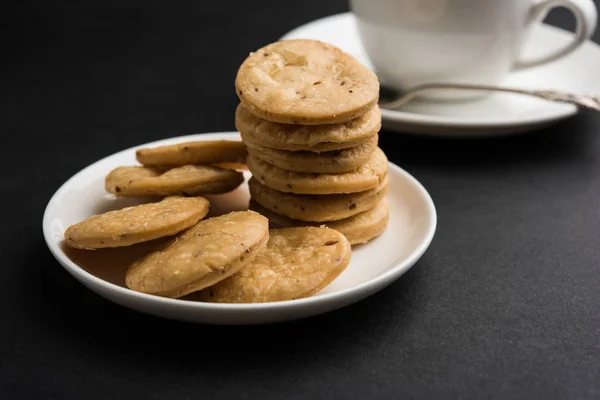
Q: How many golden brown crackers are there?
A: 11